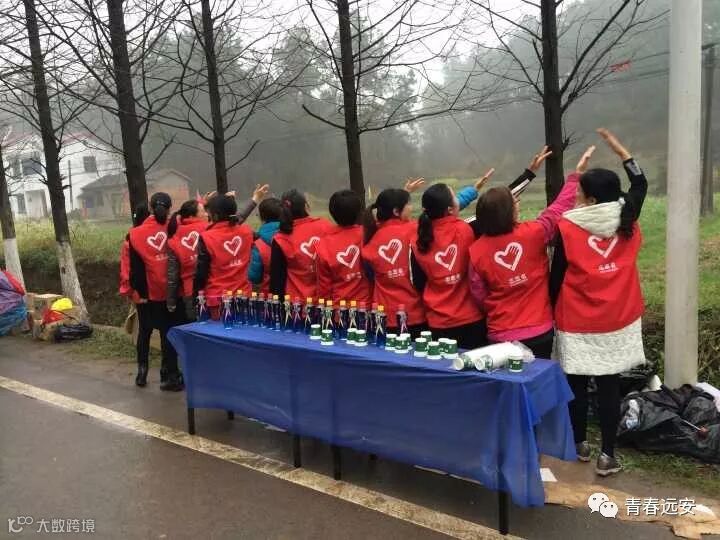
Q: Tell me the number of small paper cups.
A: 13